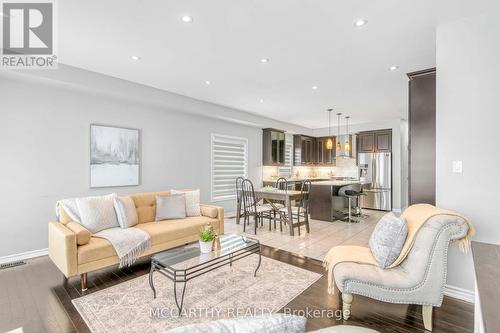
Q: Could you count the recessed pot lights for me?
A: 8